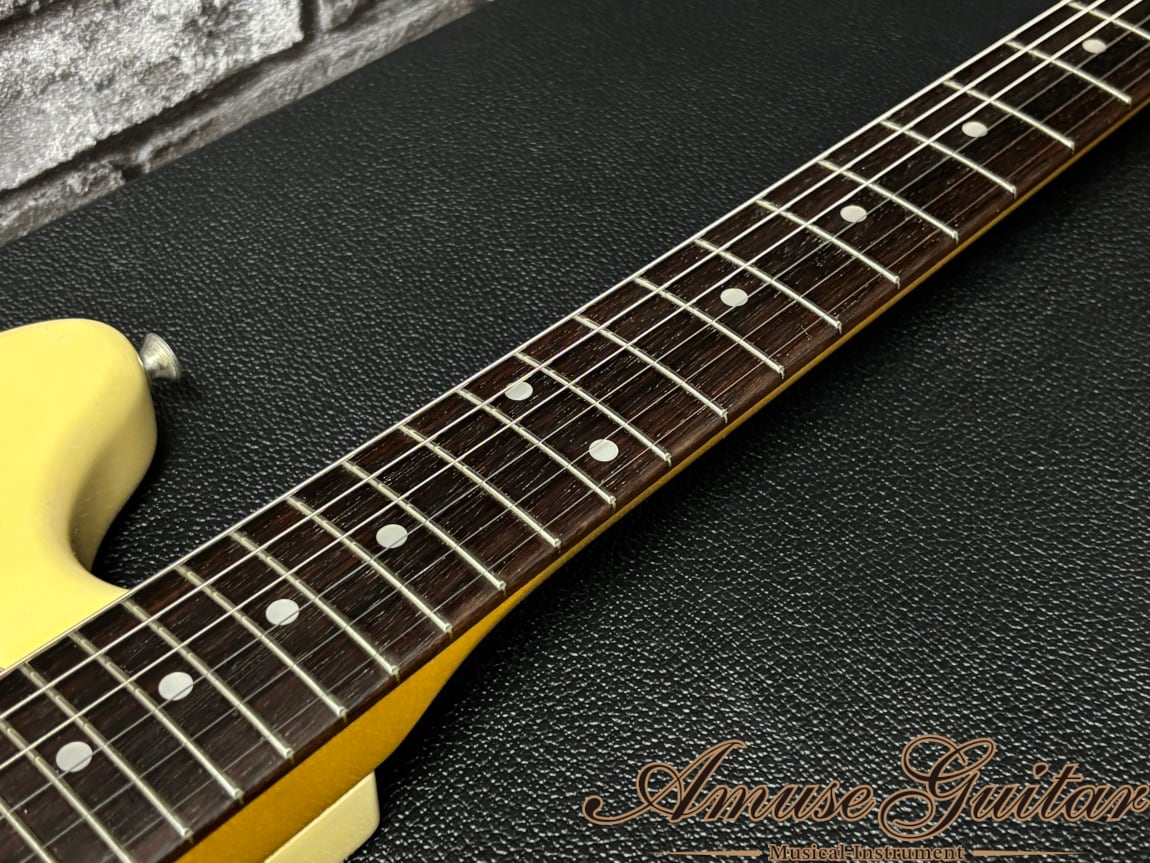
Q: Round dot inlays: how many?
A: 10